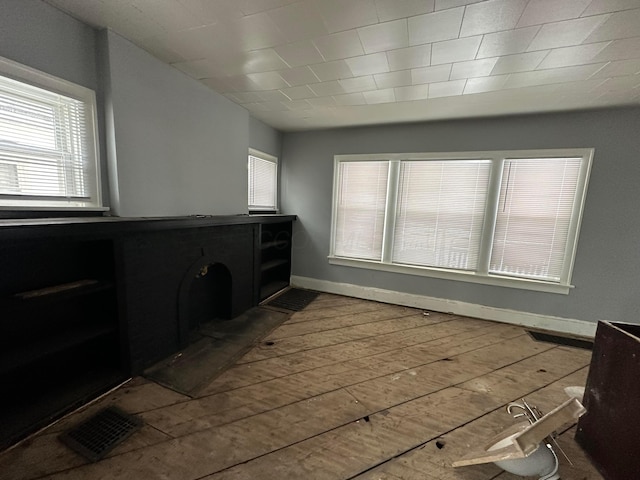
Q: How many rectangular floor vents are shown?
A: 3